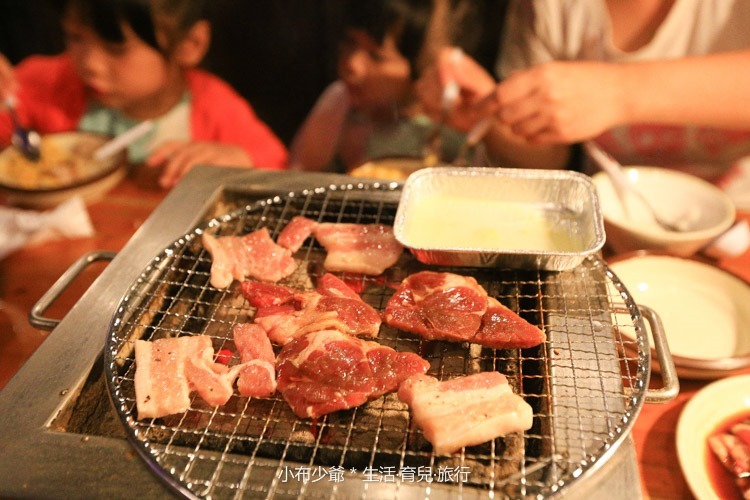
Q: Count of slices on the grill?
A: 7